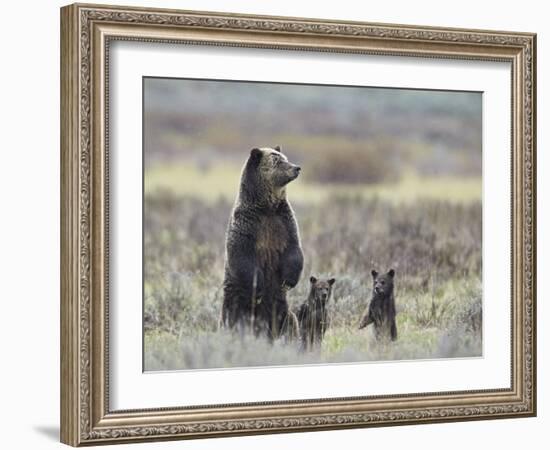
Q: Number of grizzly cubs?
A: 2